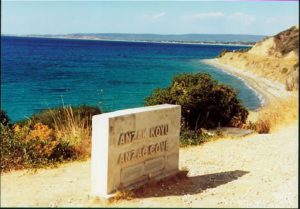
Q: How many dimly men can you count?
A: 0